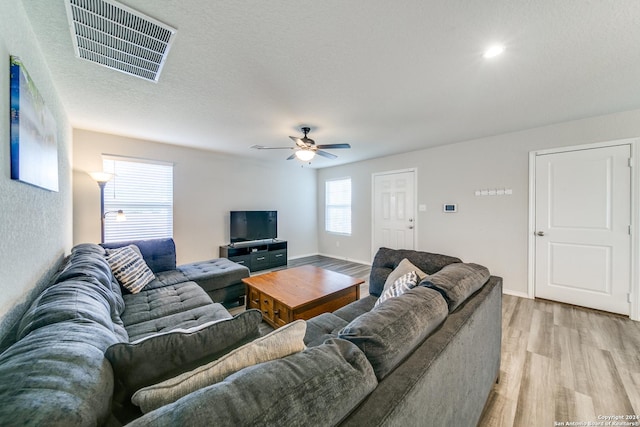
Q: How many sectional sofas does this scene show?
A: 1